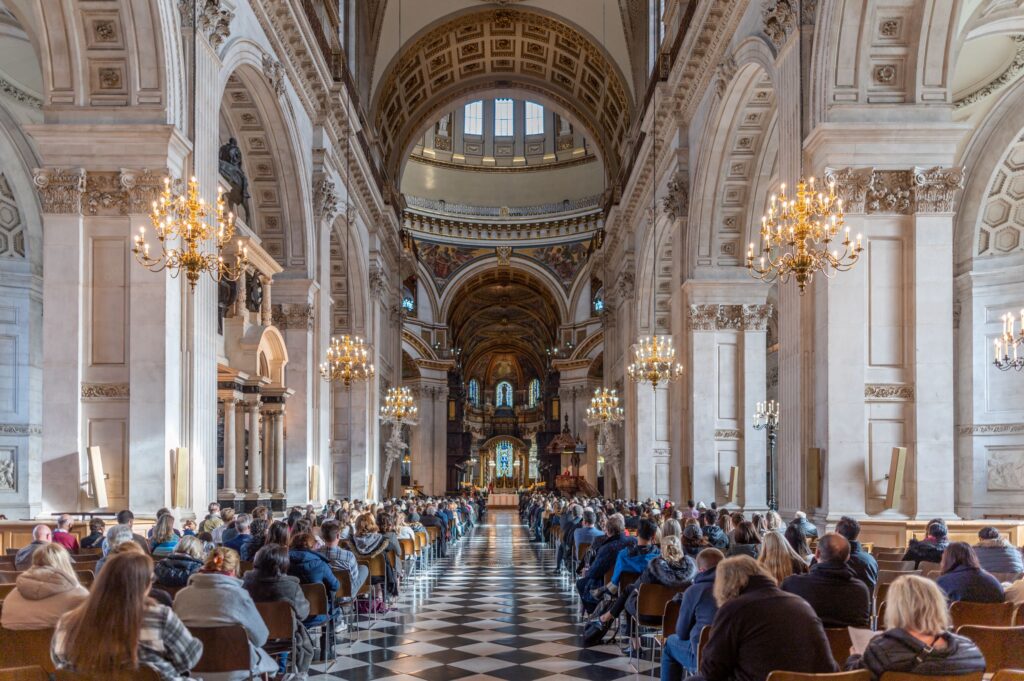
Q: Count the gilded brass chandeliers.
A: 6